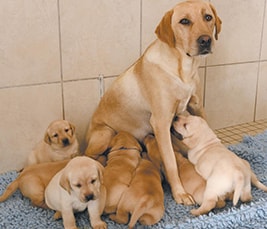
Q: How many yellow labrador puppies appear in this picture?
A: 7